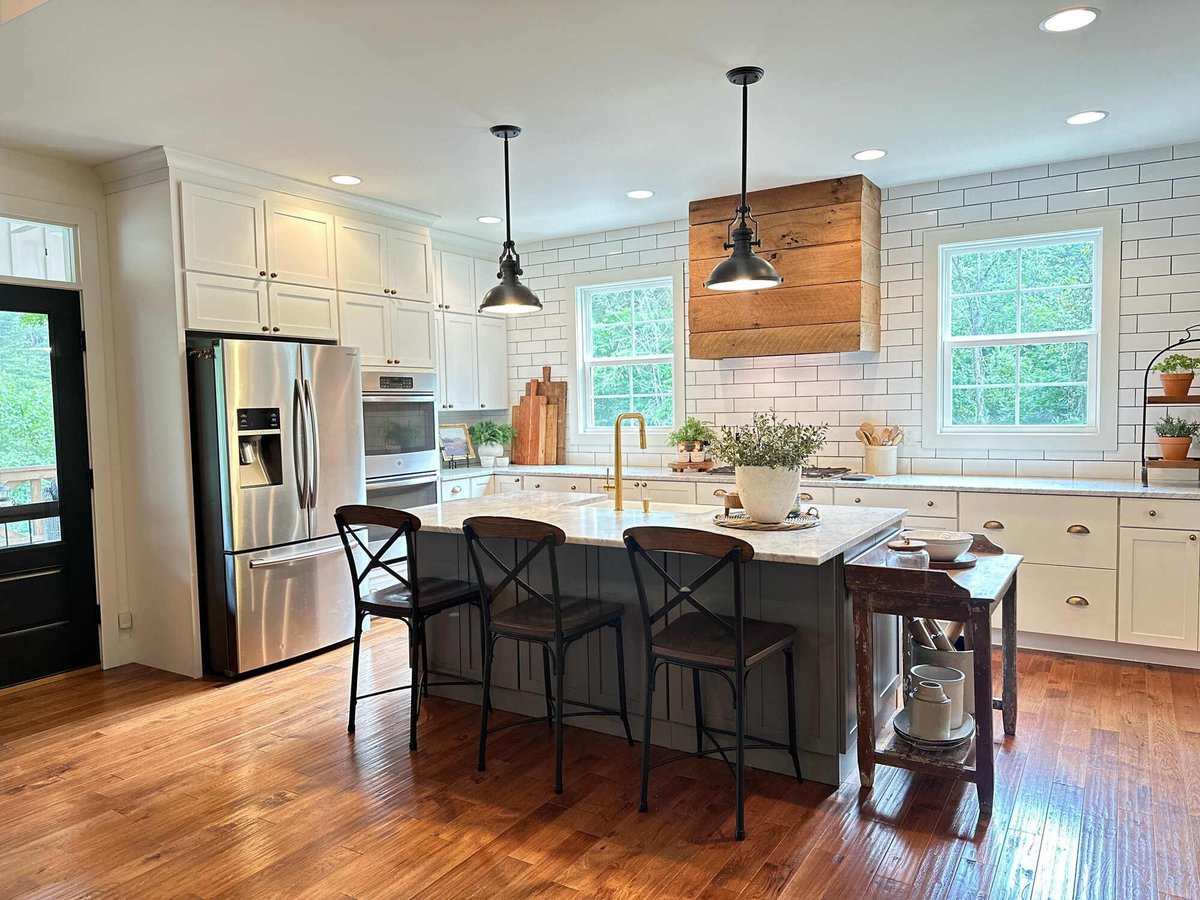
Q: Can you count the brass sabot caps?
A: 0